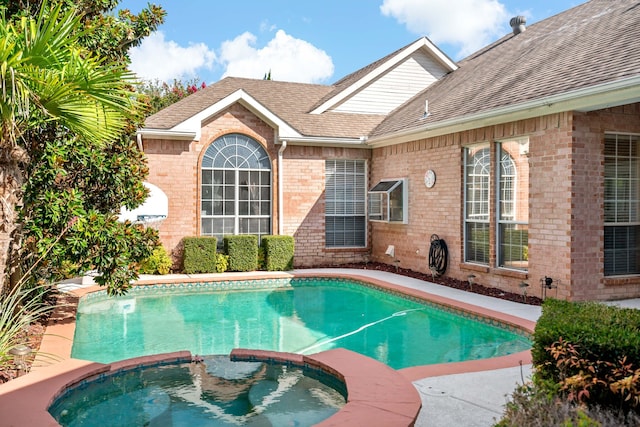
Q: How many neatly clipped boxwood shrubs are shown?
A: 3